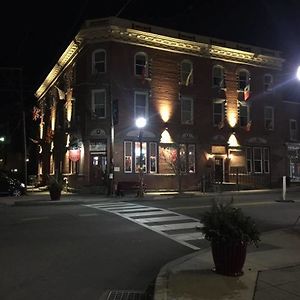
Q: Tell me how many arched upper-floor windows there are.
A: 6